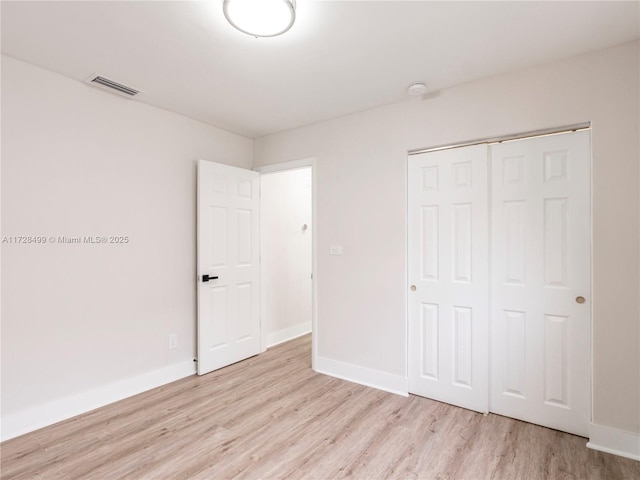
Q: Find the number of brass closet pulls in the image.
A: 2